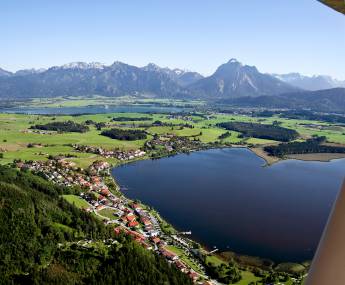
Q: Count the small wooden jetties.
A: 2